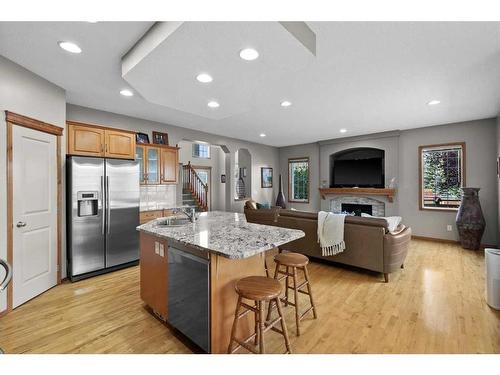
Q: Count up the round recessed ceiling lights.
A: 9